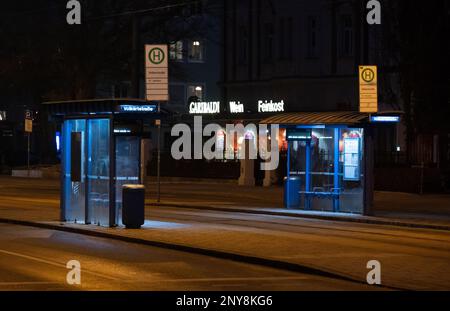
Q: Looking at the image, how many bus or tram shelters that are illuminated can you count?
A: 2